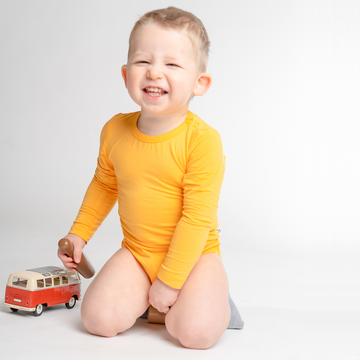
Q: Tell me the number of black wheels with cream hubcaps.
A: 2